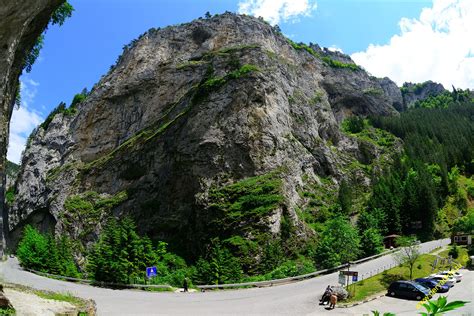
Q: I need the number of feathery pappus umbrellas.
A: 0